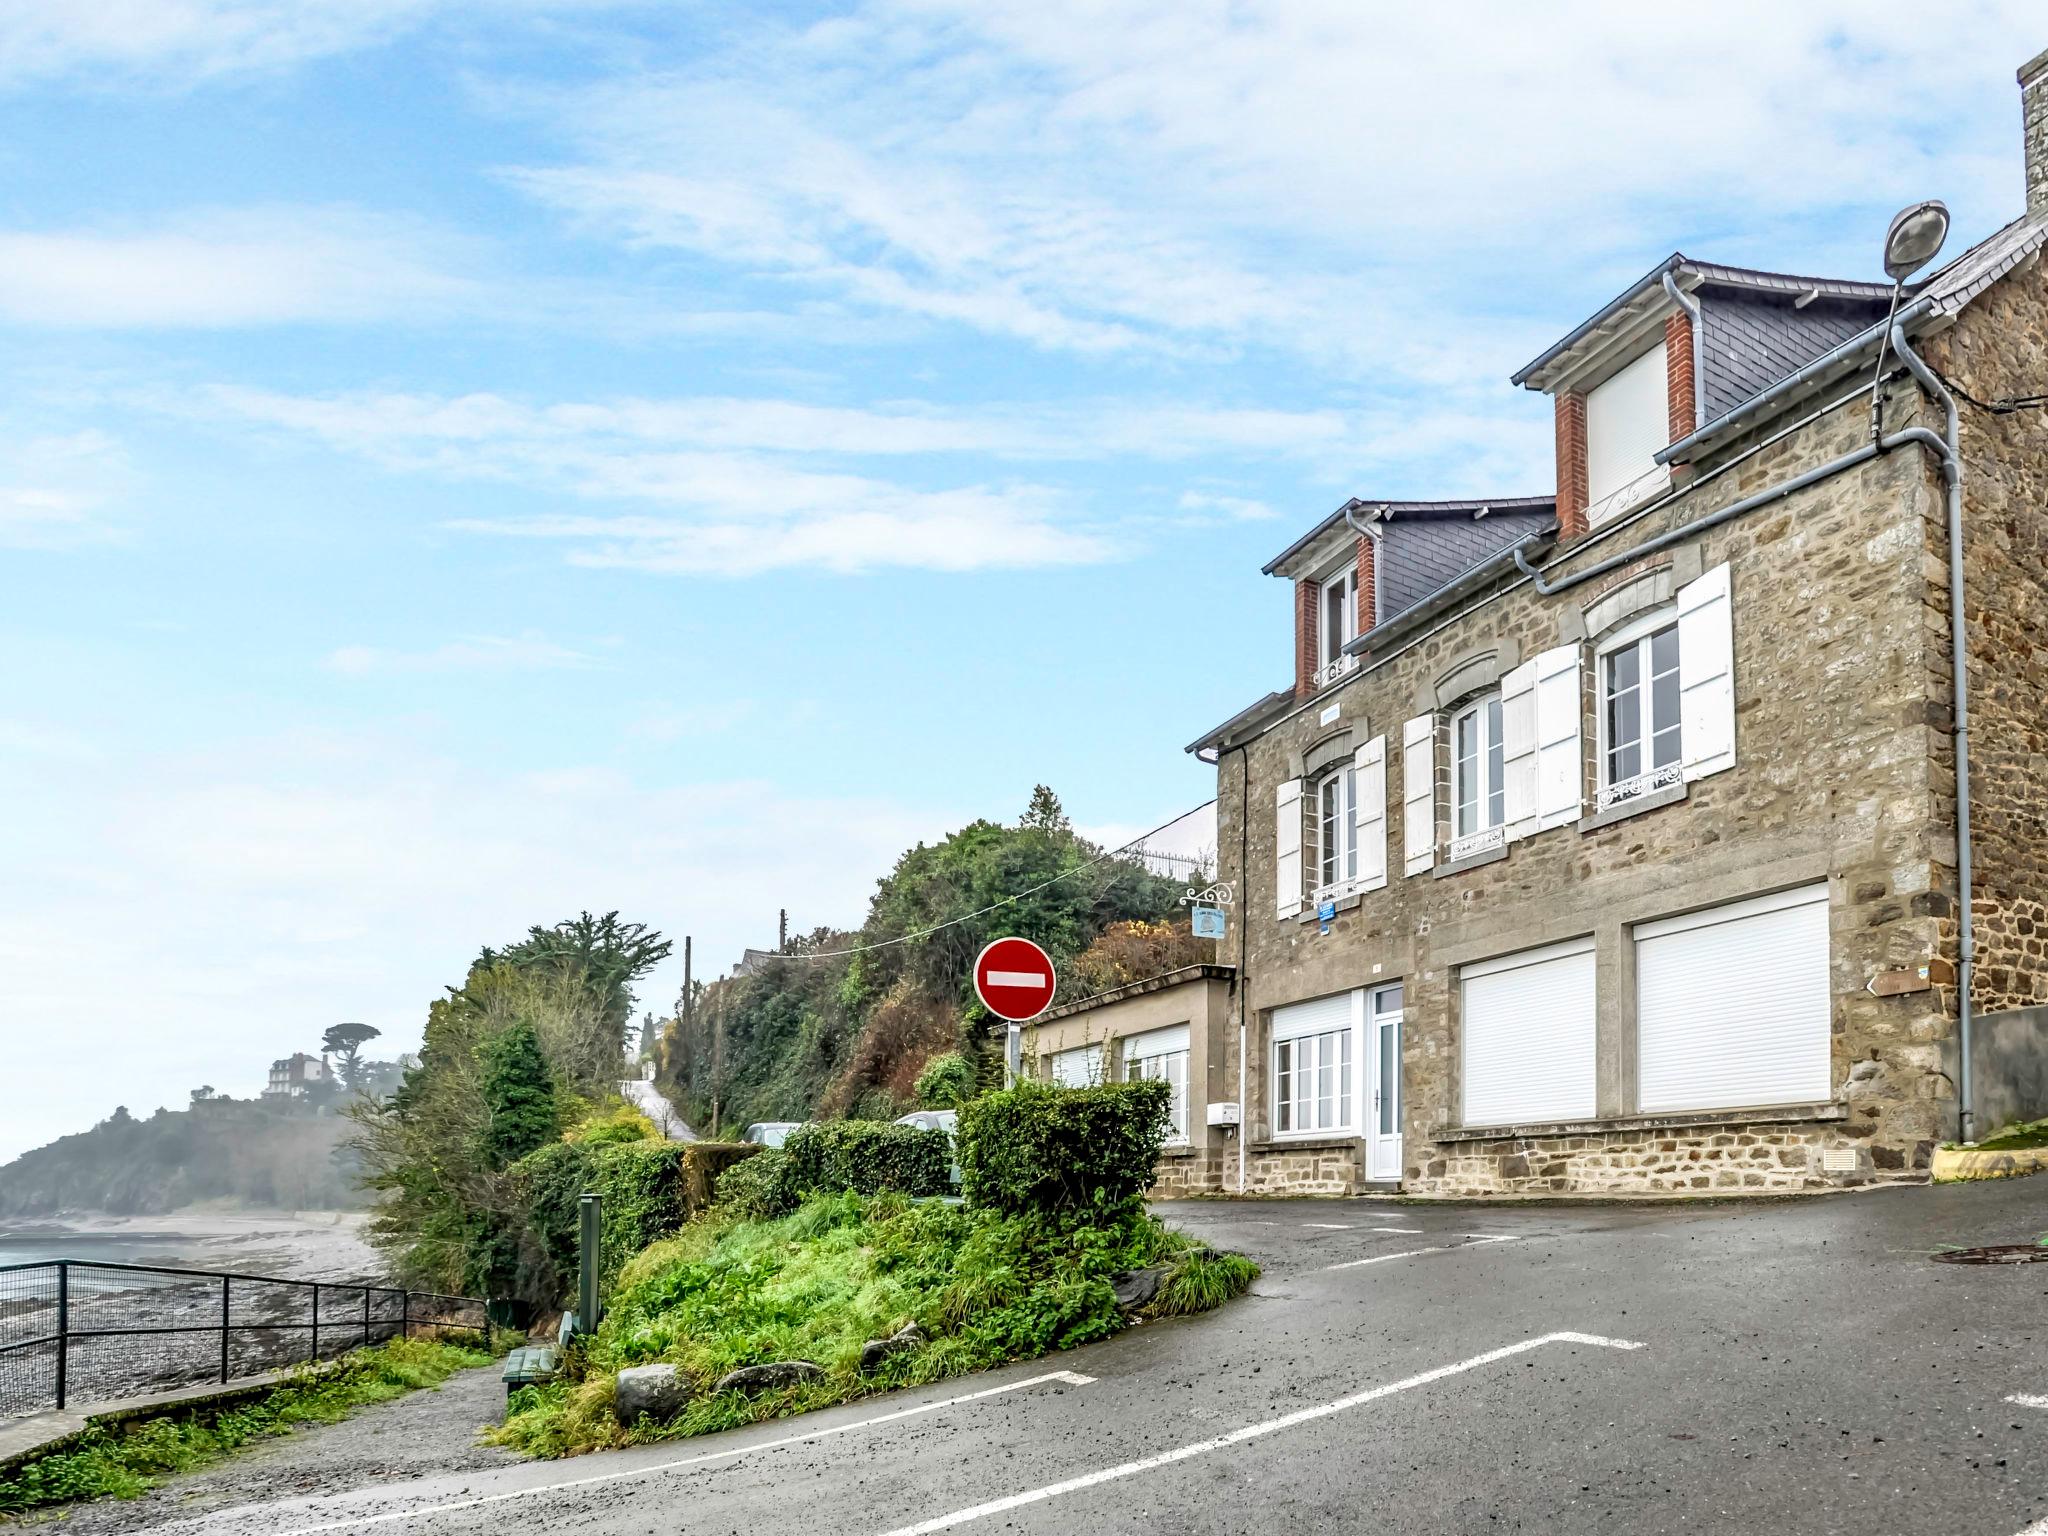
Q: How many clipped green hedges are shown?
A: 3